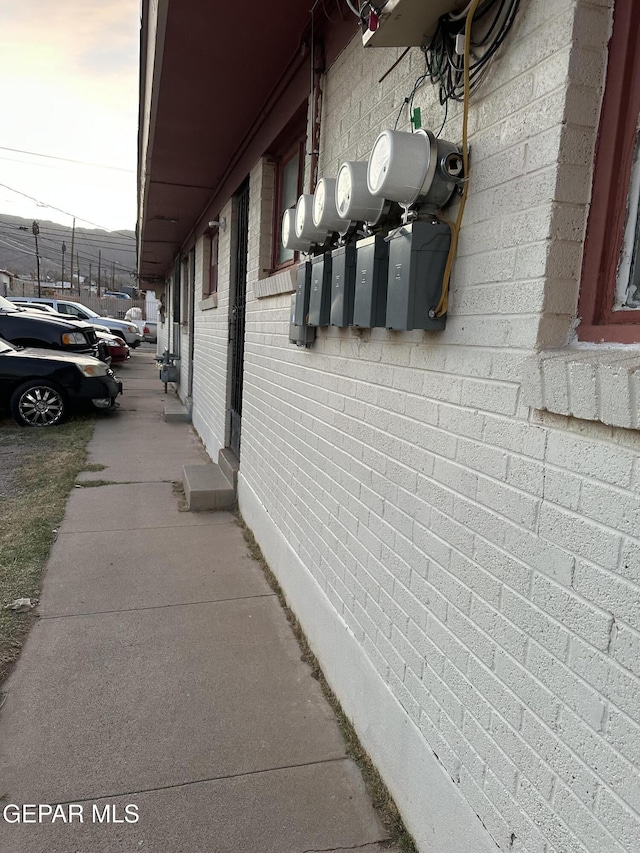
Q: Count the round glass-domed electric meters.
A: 5